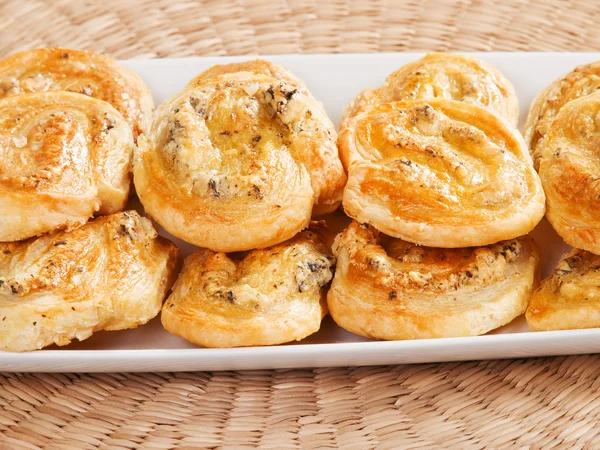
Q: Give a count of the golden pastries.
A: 12